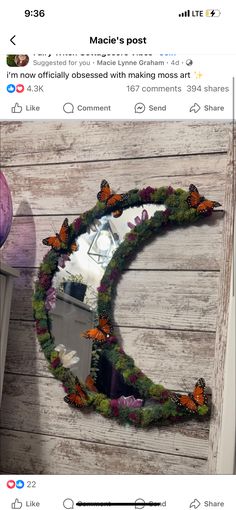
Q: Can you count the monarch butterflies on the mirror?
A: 6